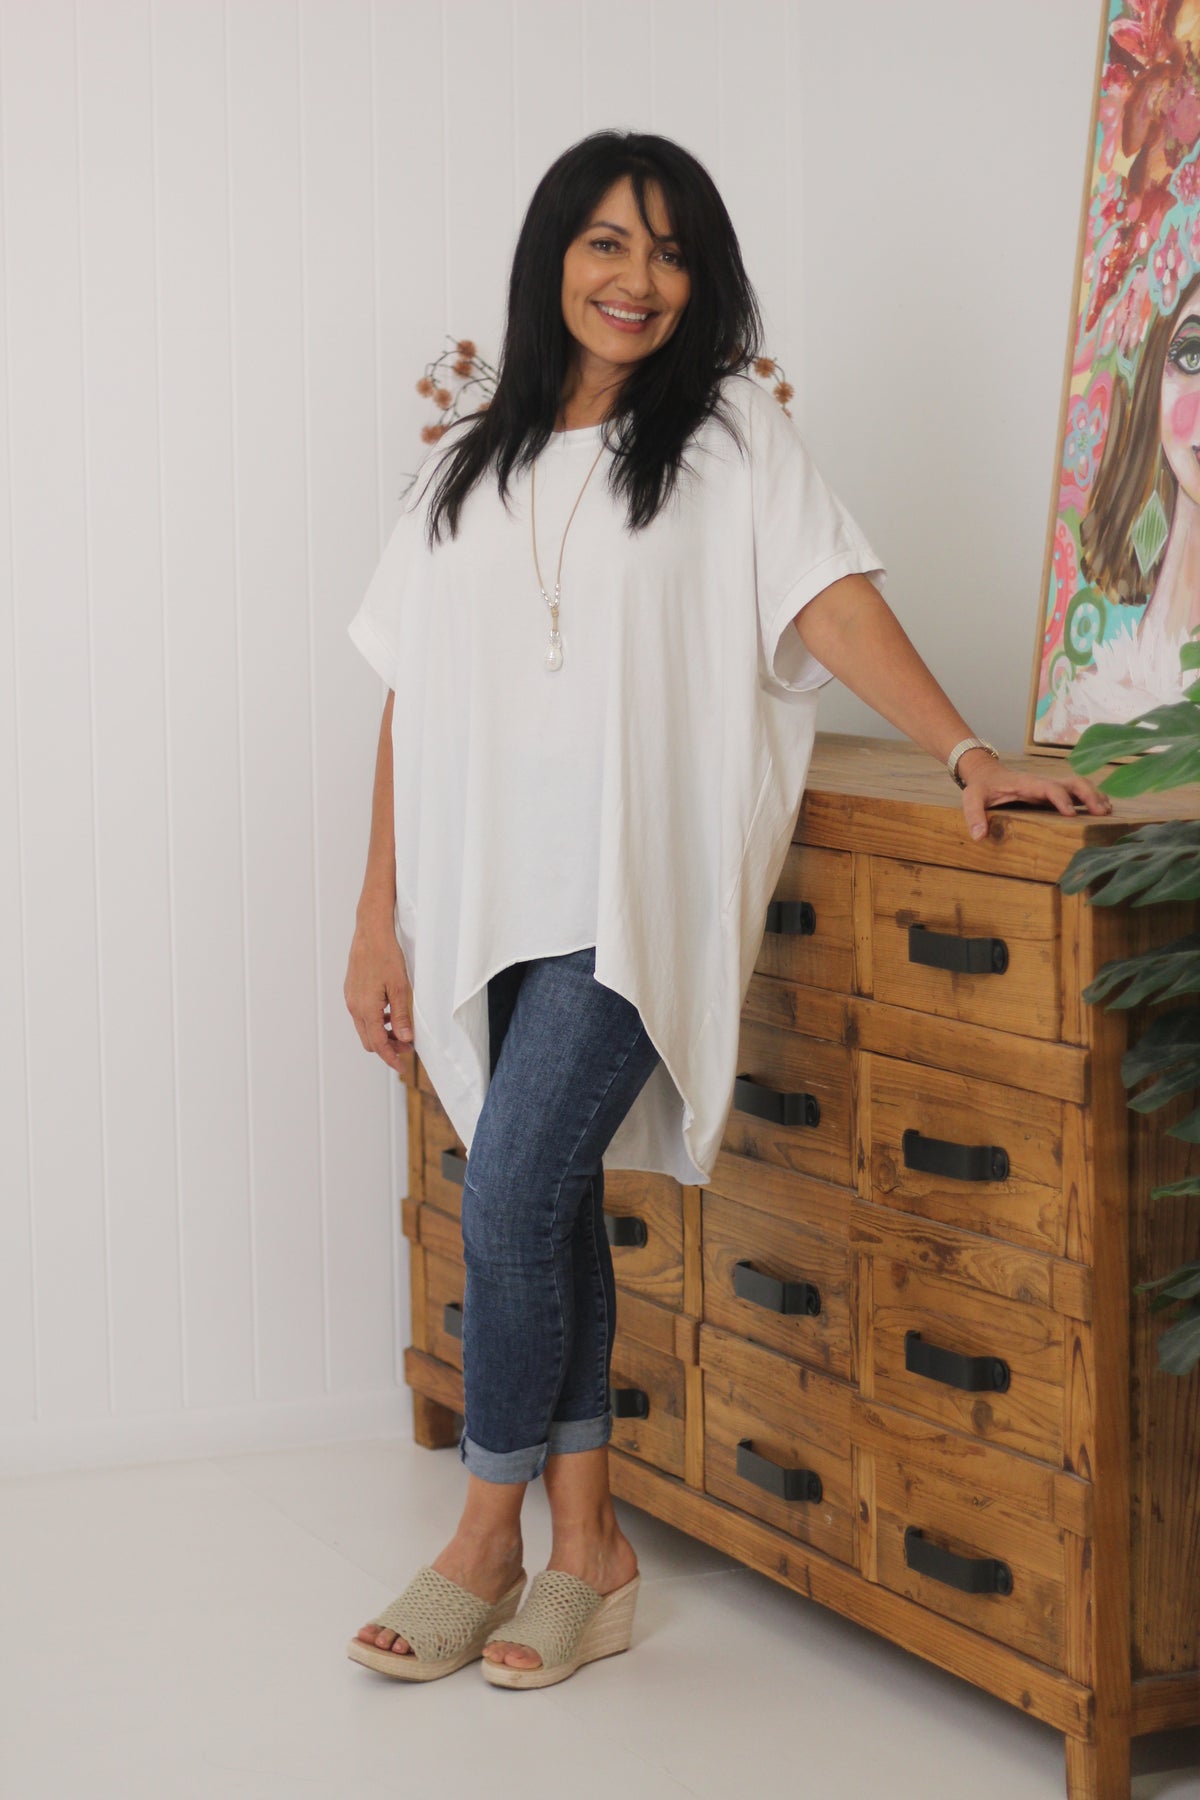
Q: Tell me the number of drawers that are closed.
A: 12